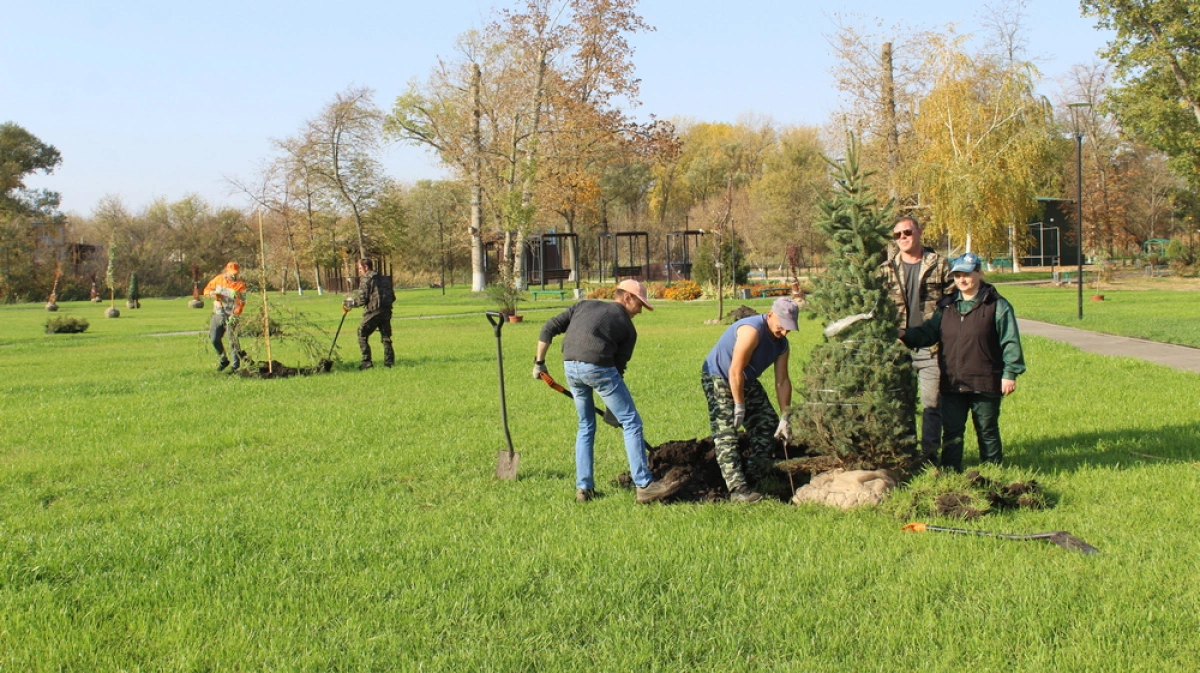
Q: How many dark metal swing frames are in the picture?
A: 3